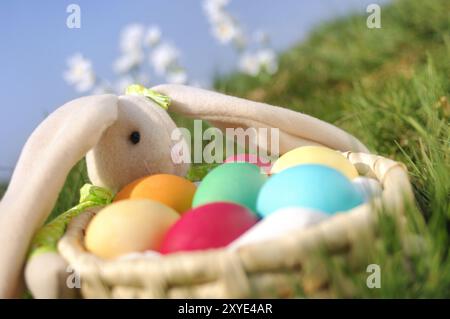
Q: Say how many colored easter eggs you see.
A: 8